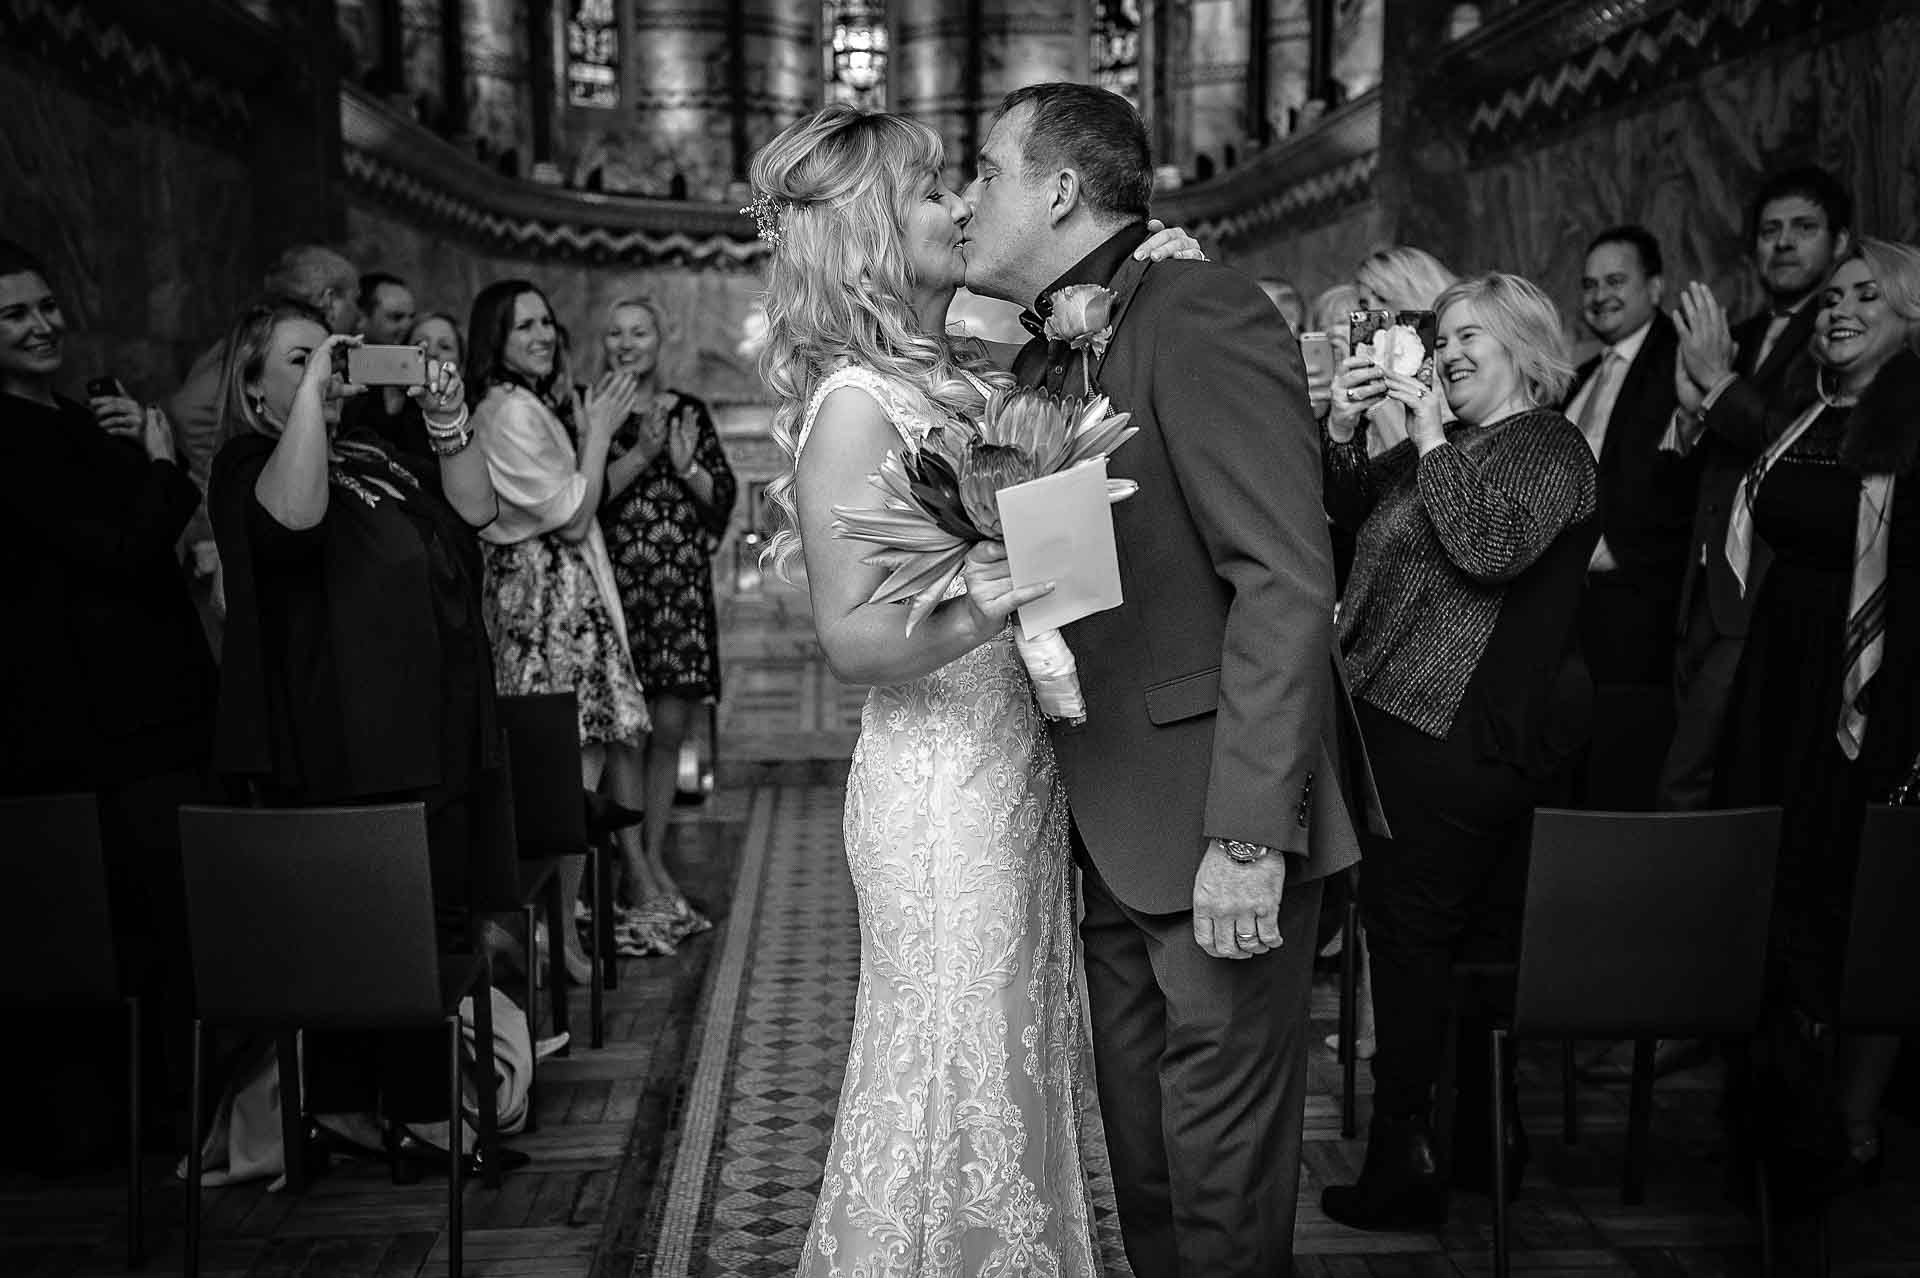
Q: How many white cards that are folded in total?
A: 1